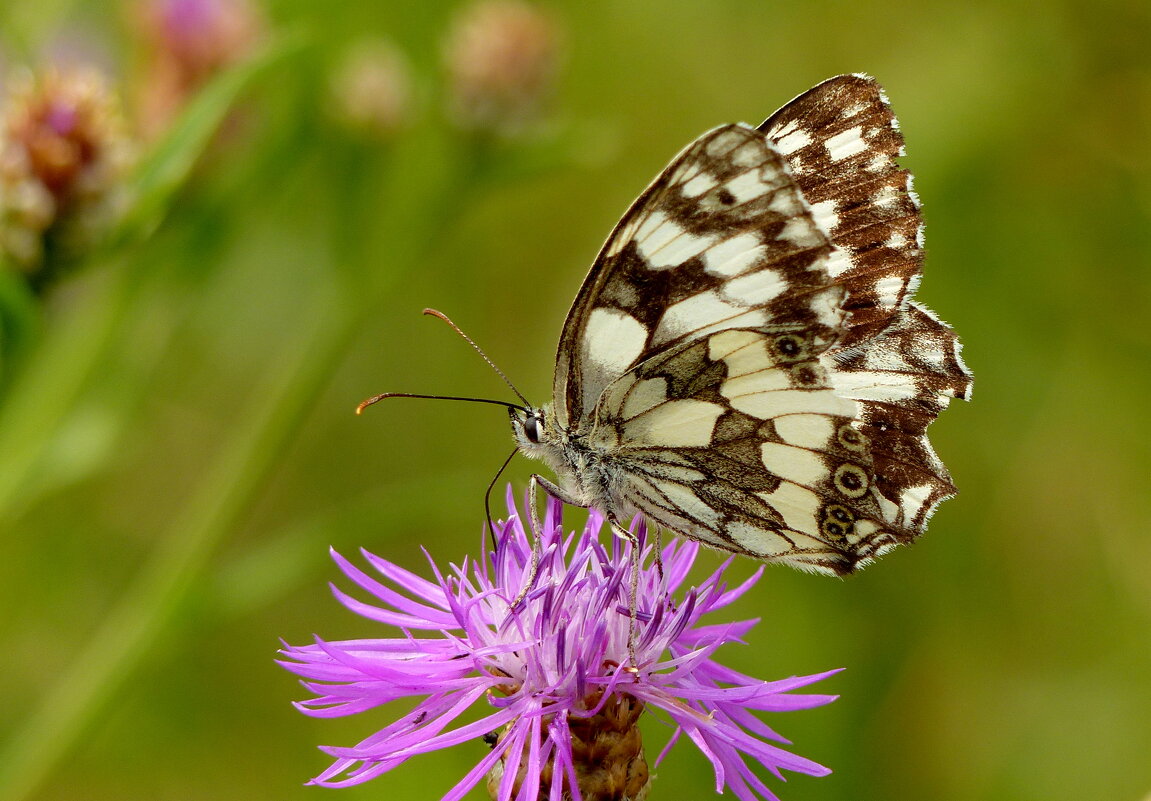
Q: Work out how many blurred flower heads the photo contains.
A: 4